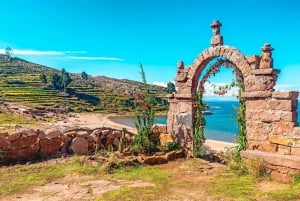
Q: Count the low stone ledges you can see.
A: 1